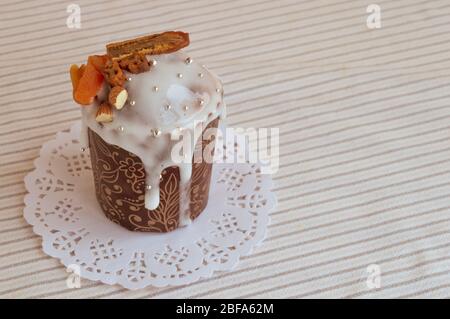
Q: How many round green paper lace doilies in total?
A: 0